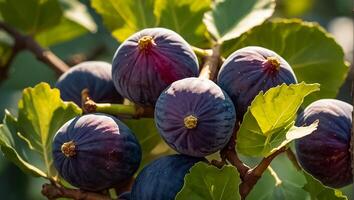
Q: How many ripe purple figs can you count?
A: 7